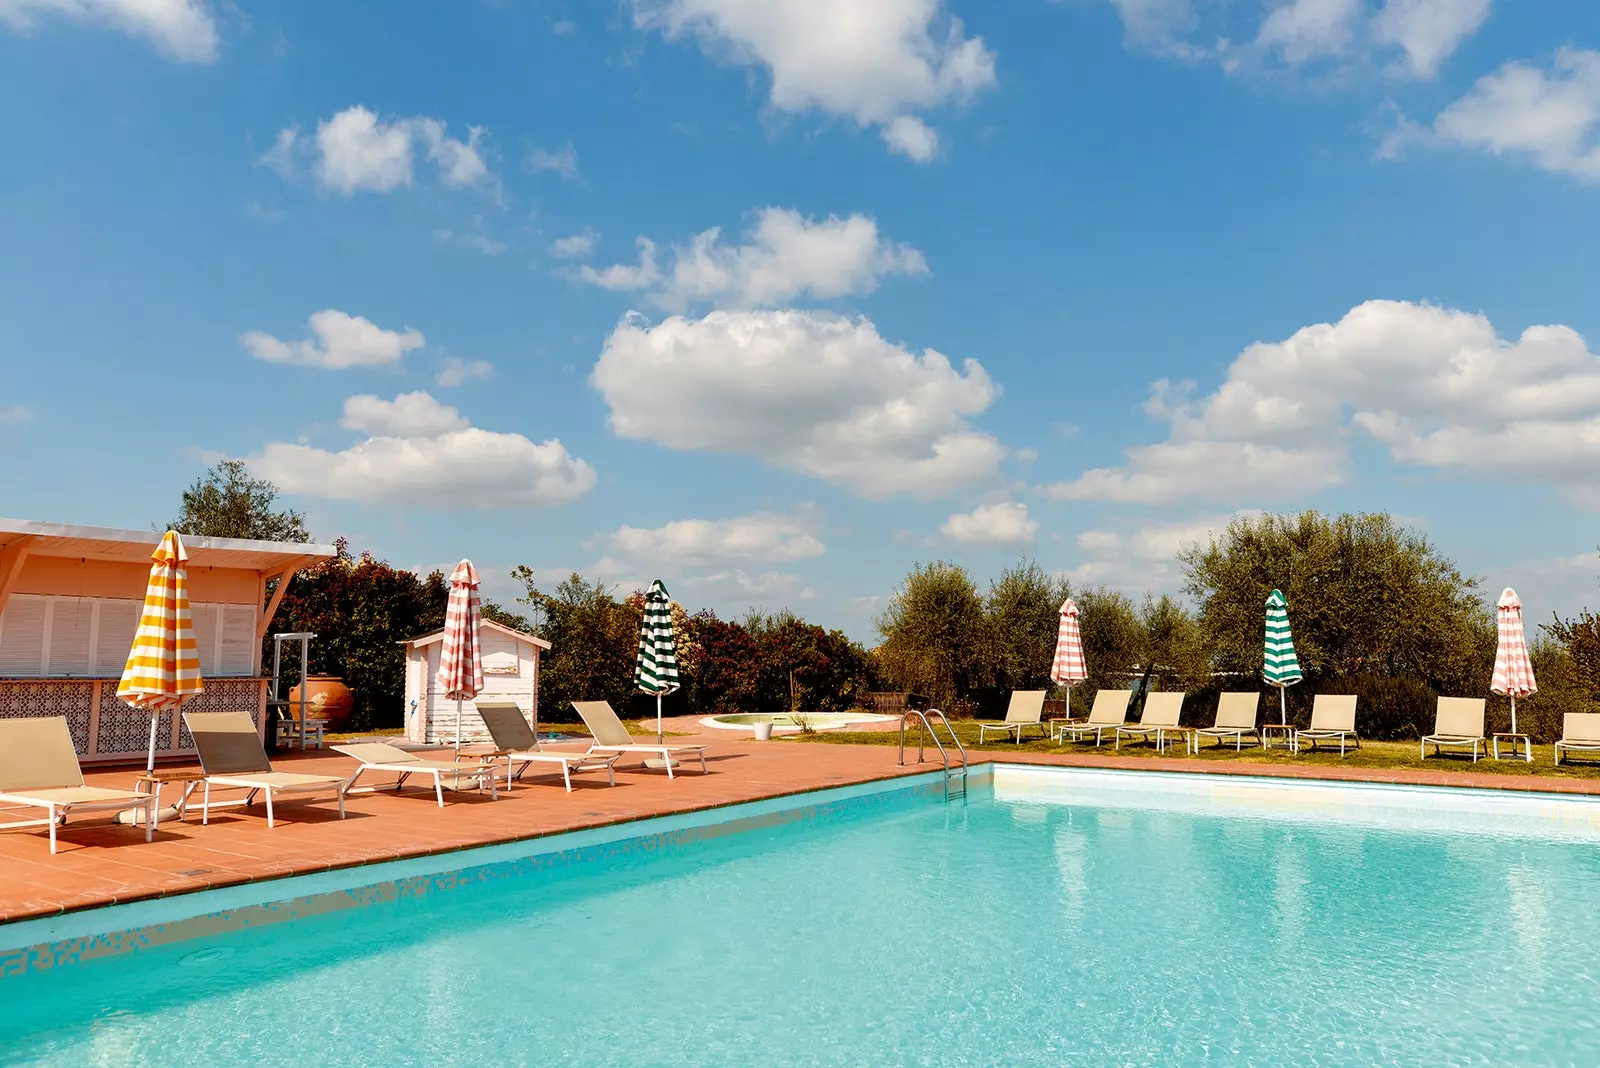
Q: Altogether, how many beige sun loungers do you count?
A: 12